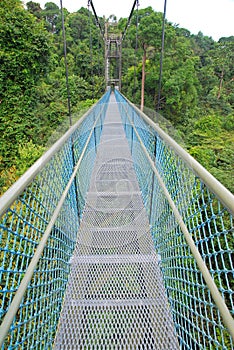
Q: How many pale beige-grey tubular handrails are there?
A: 4